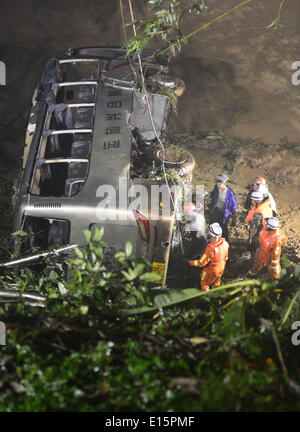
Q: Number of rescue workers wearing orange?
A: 3